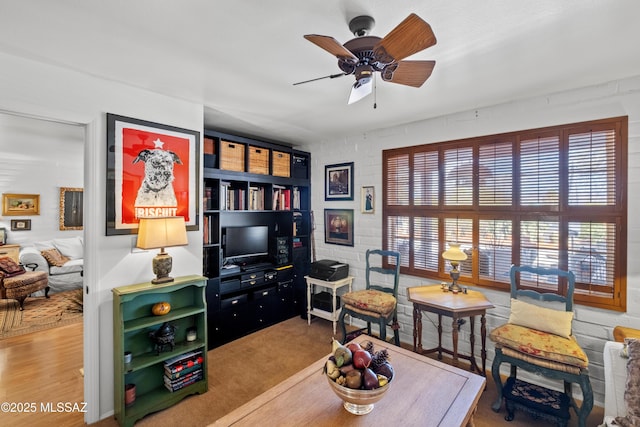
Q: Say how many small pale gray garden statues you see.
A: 0